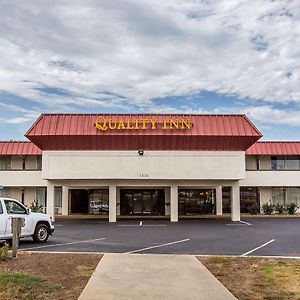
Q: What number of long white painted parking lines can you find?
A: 3